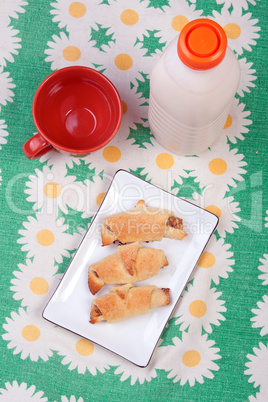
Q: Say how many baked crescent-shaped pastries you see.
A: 3